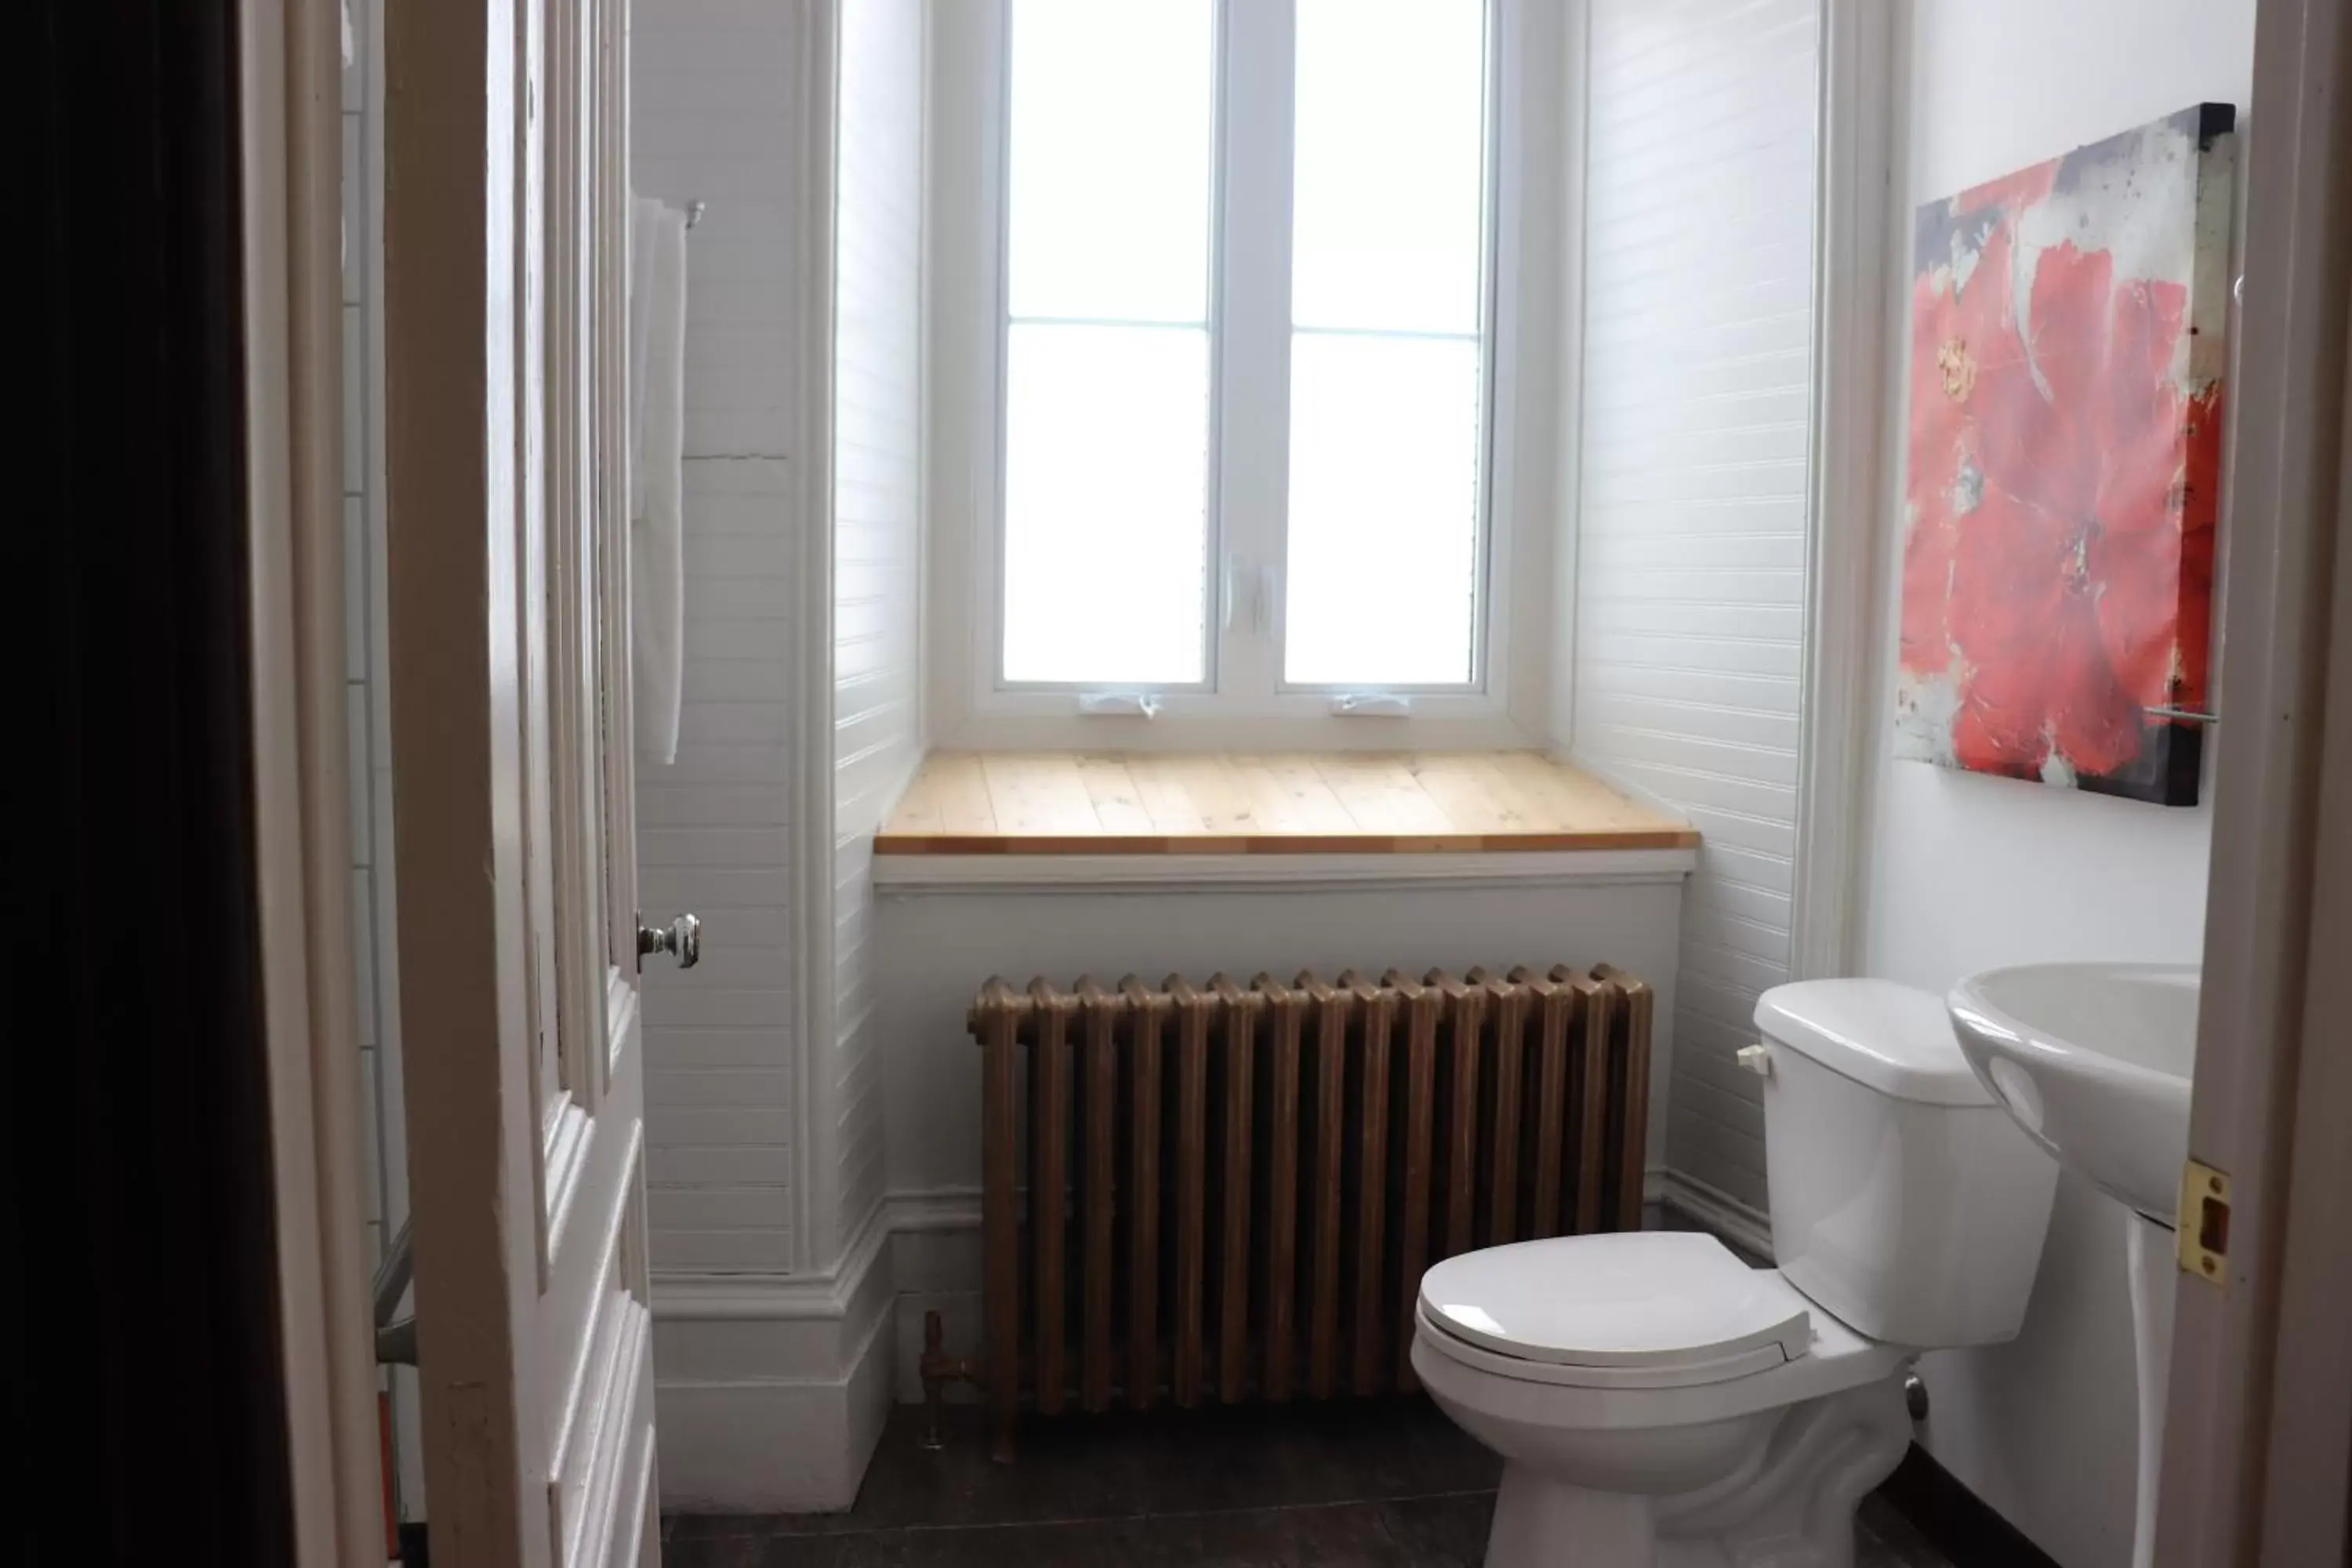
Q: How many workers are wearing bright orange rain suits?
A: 0